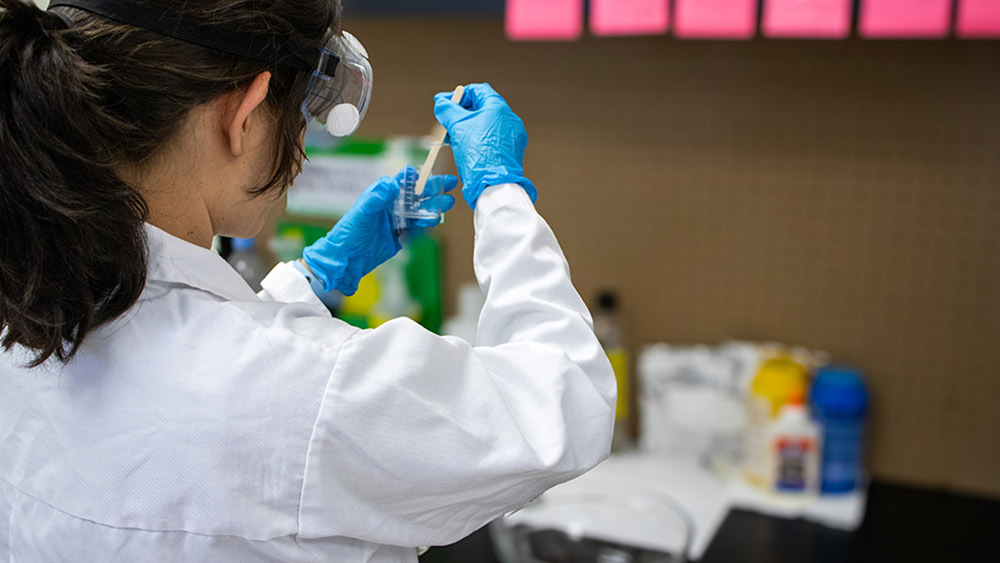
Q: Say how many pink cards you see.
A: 6